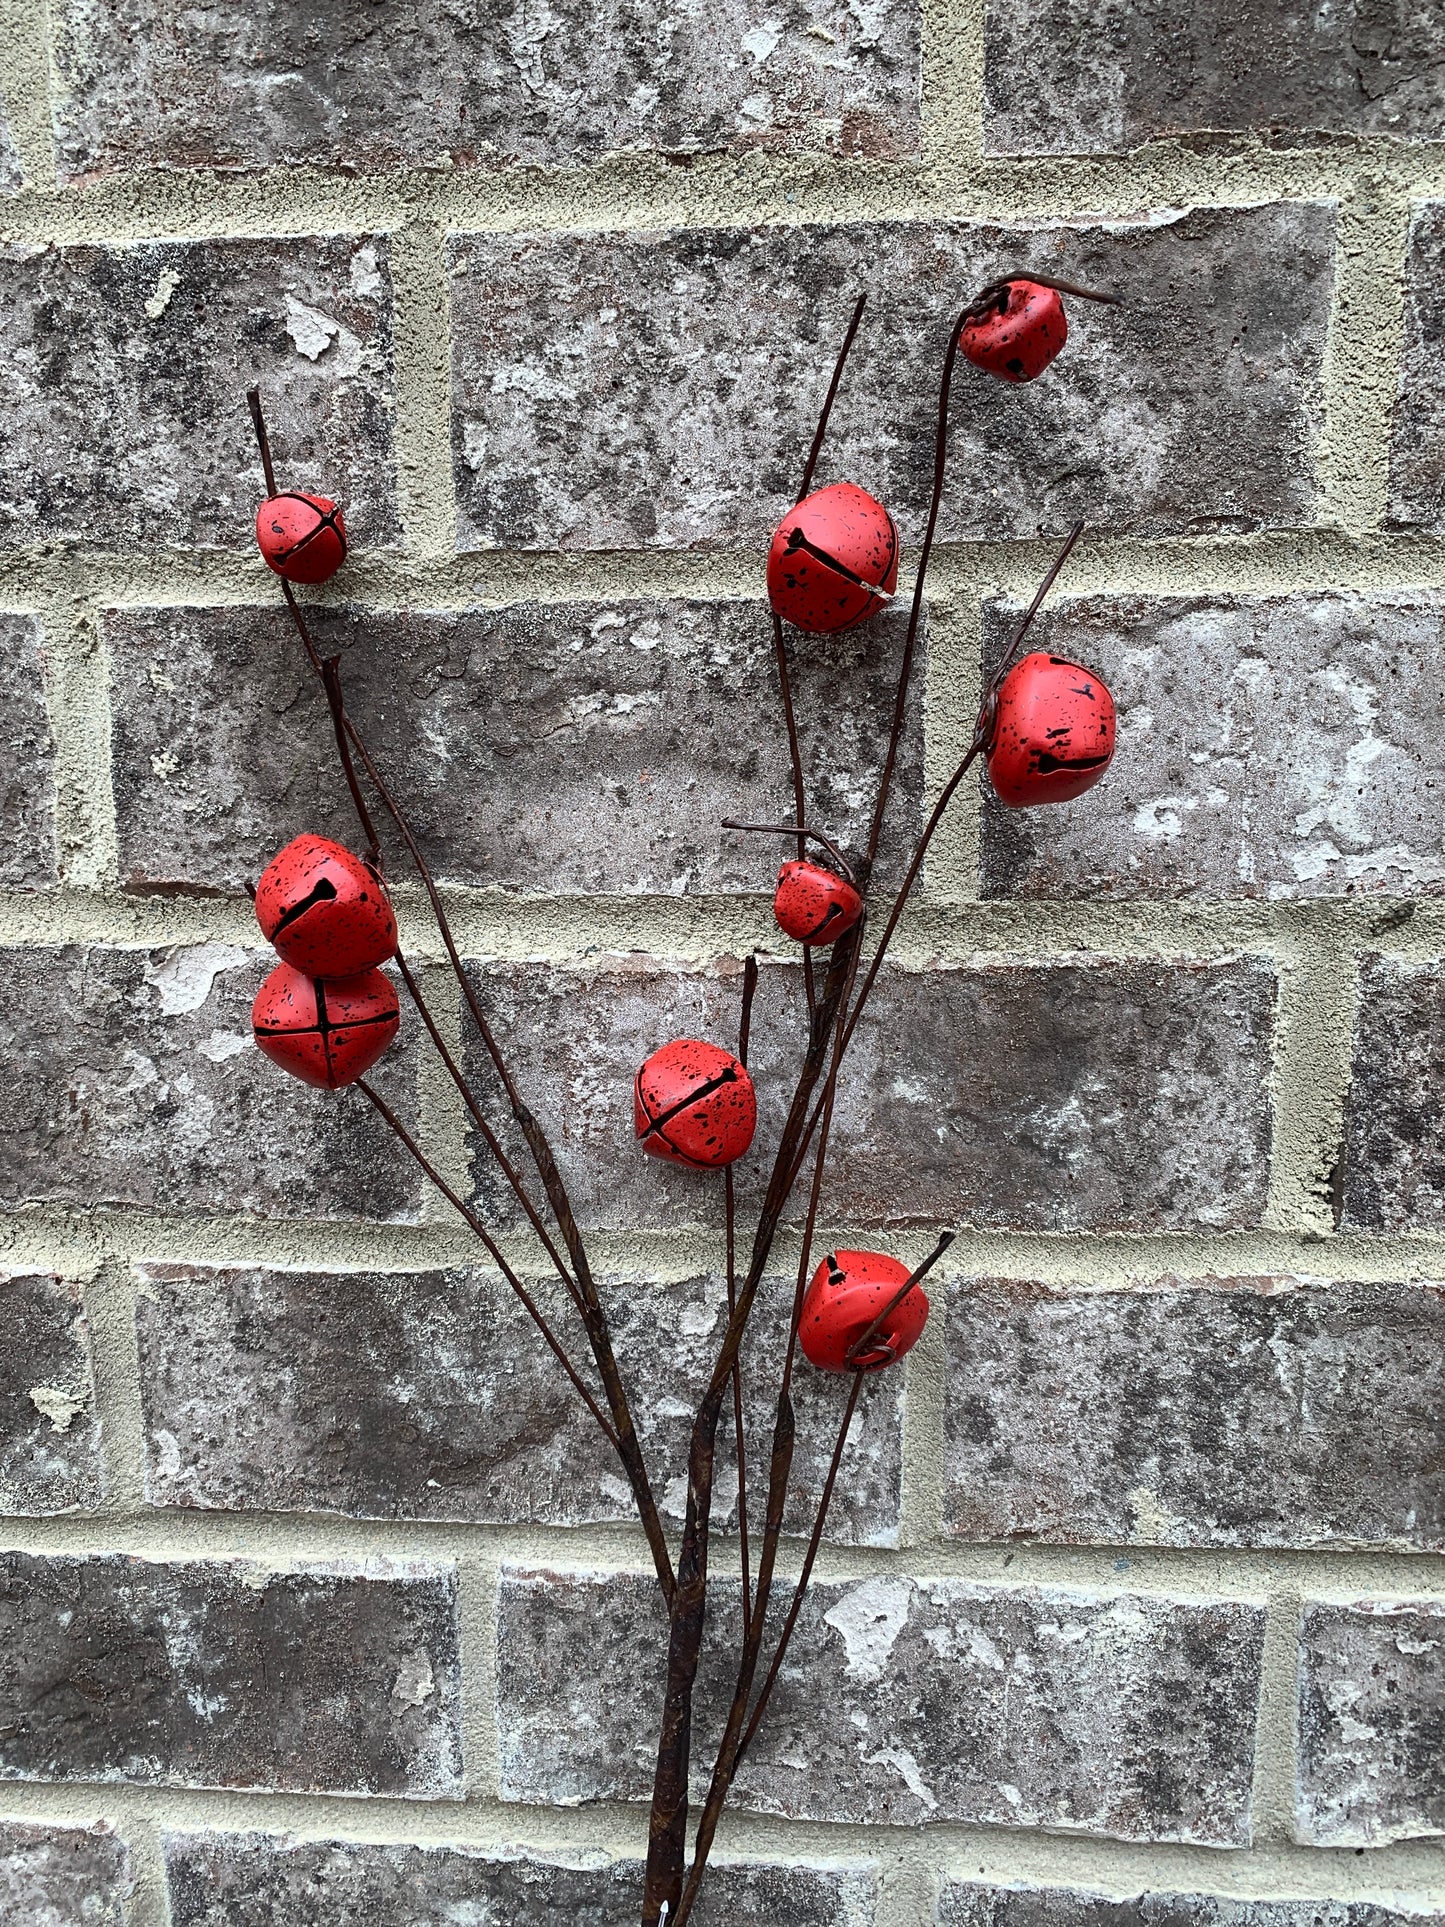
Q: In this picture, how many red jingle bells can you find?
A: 9